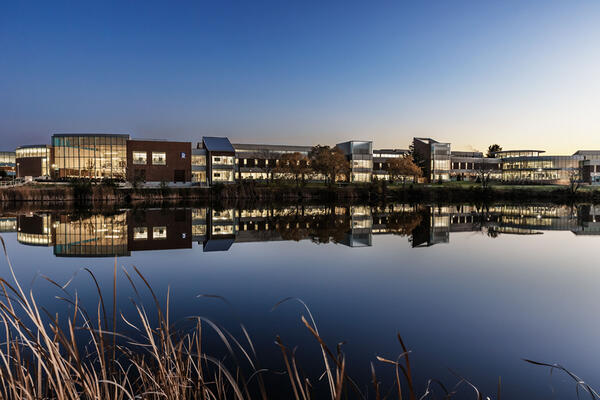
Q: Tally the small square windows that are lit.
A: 2